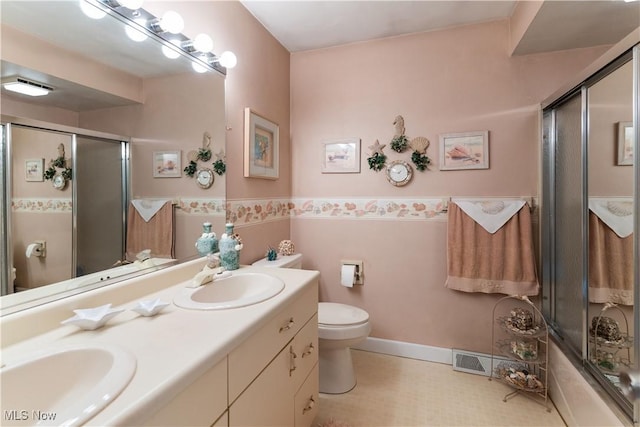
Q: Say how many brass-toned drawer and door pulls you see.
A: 4